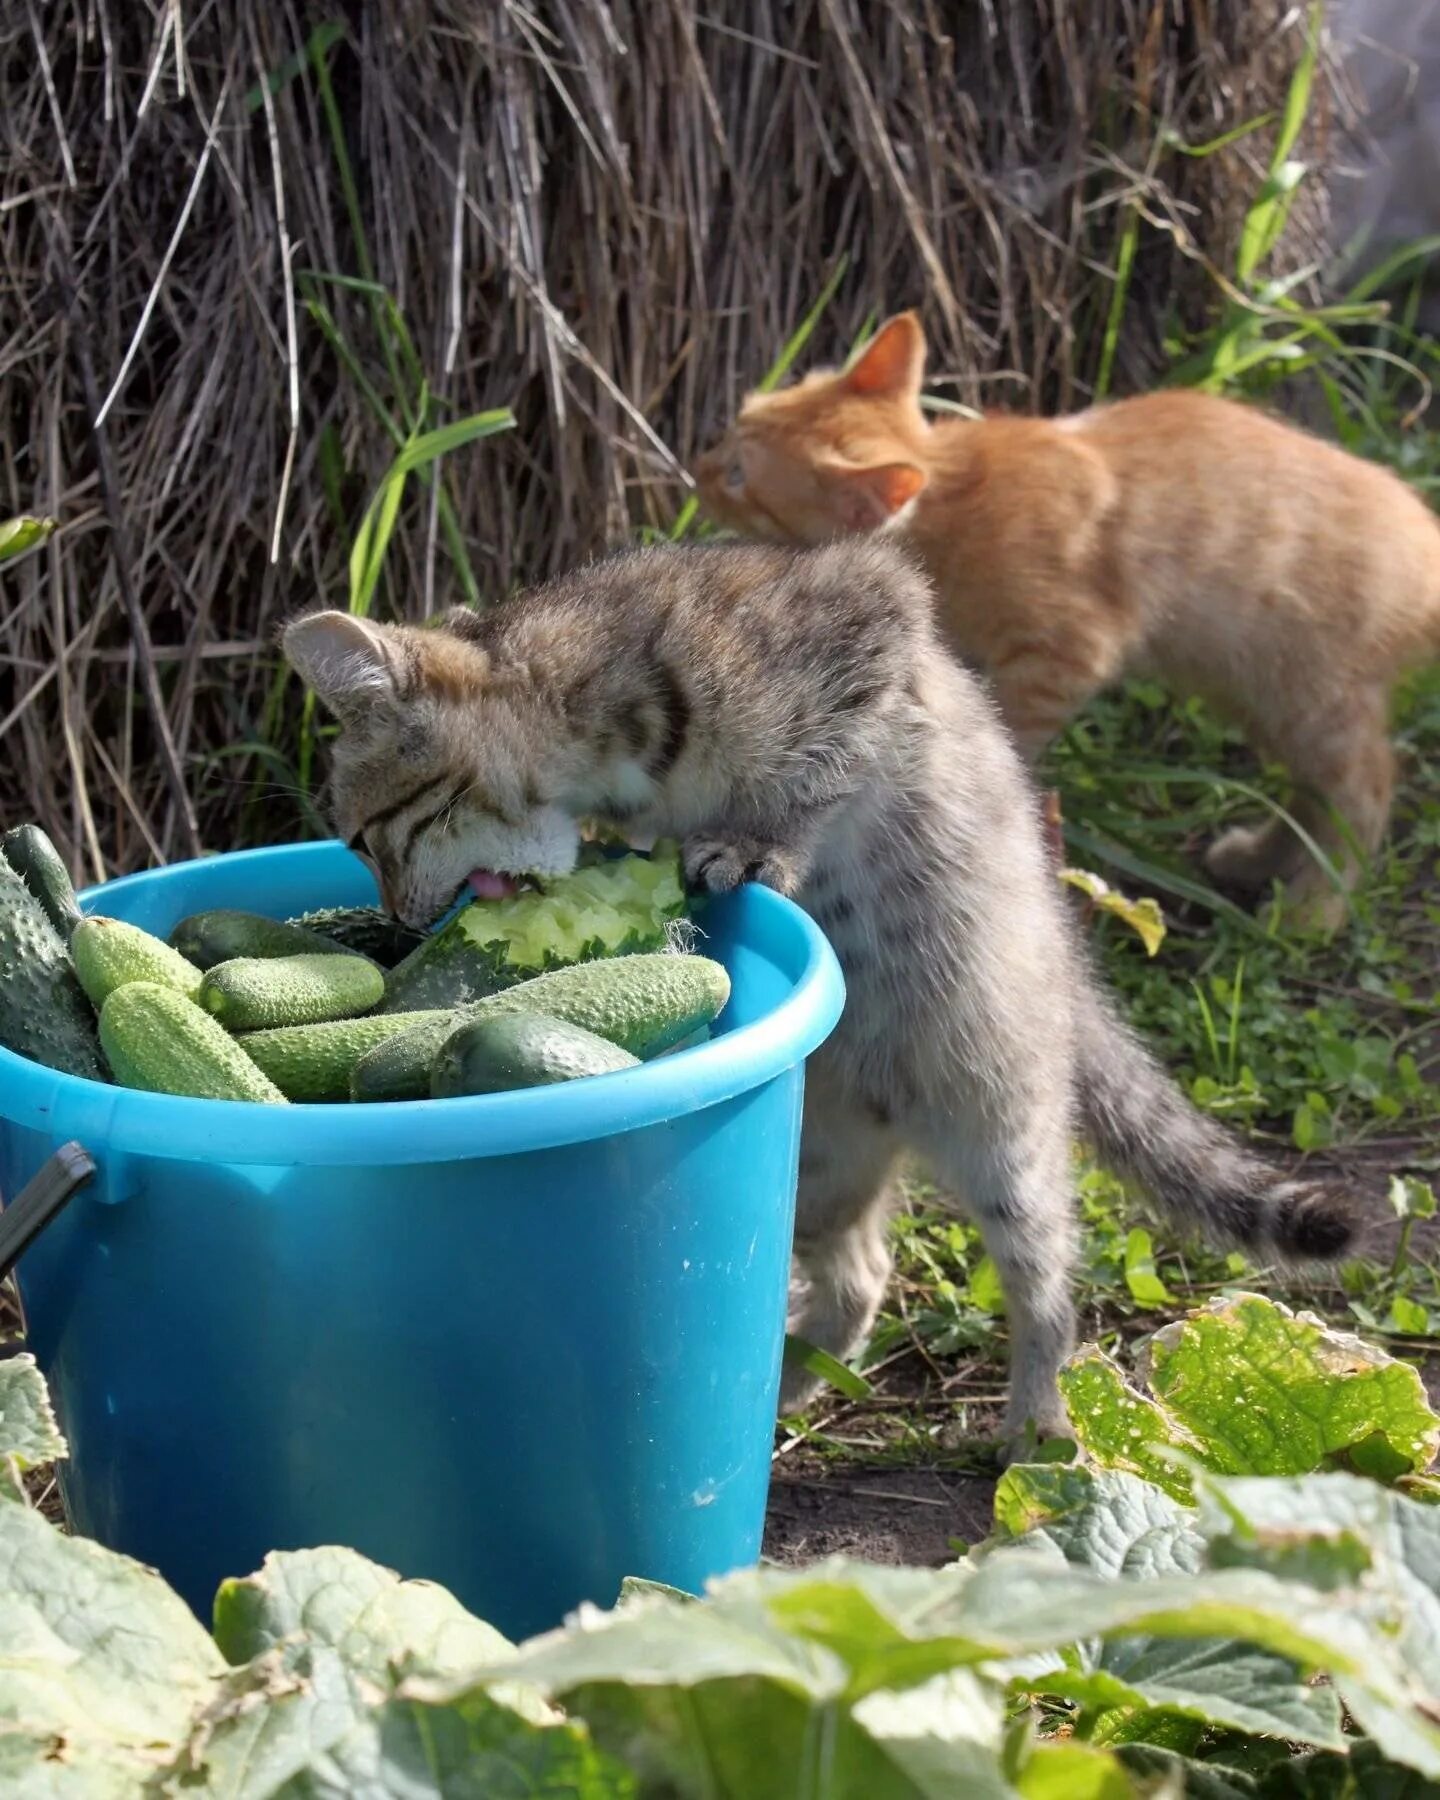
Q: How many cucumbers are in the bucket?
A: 12